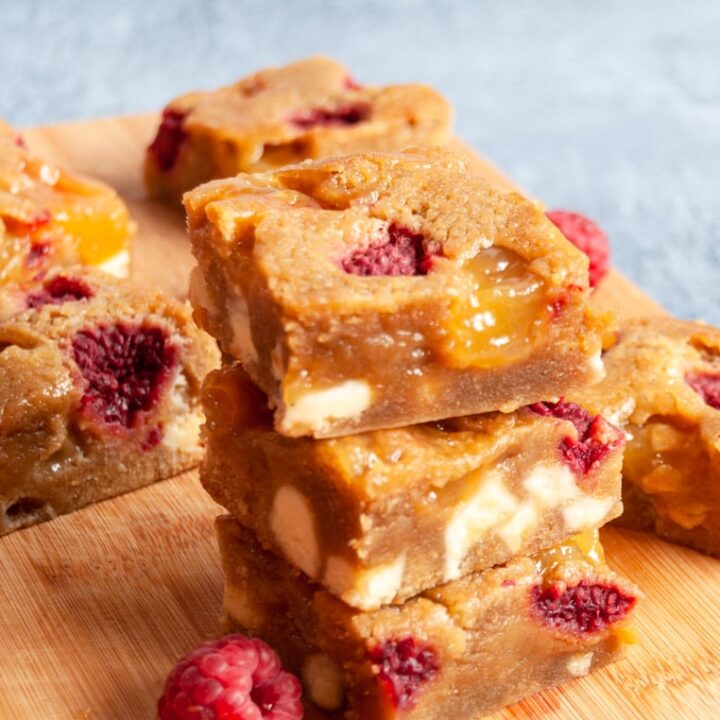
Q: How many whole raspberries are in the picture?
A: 2